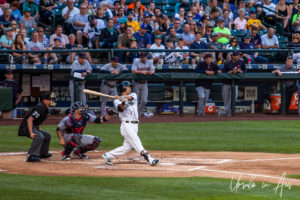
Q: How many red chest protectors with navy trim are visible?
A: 1